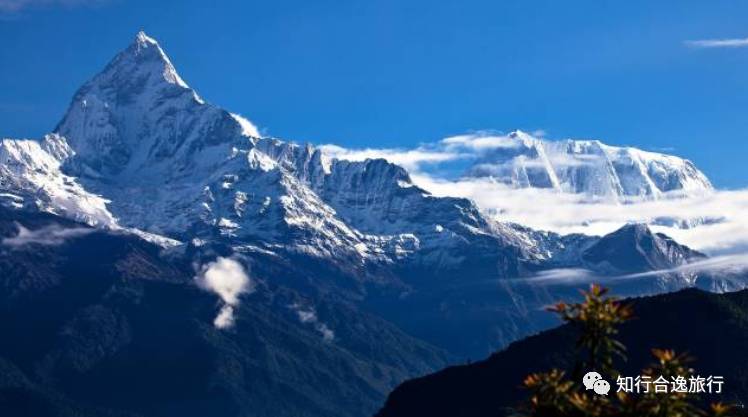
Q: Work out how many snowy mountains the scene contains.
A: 2